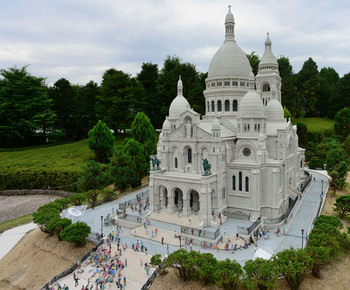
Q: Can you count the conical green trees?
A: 3